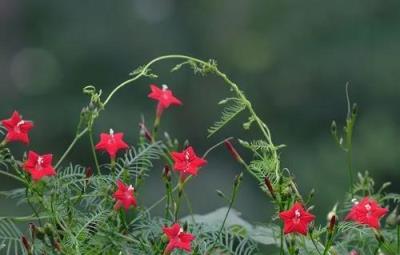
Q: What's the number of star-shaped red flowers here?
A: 9